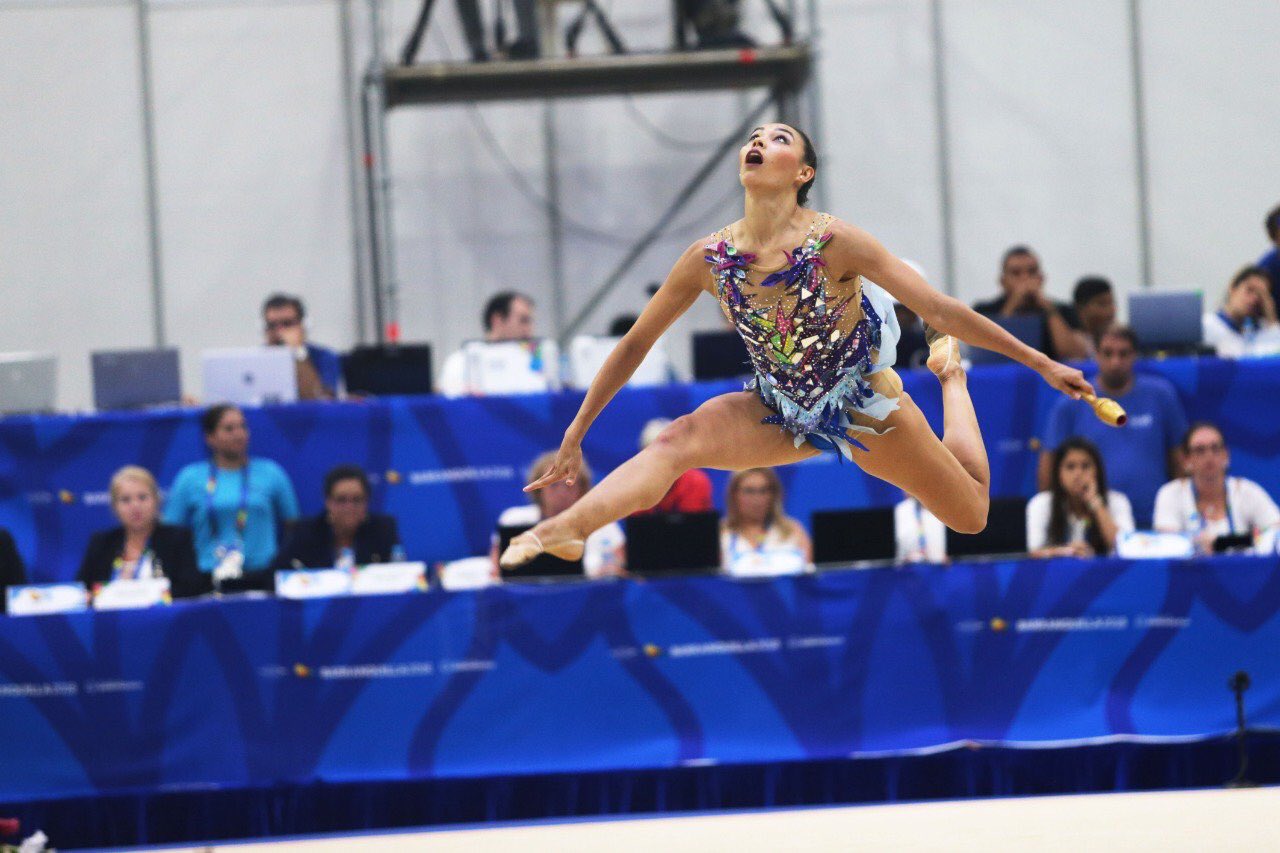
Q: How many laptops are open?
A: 13